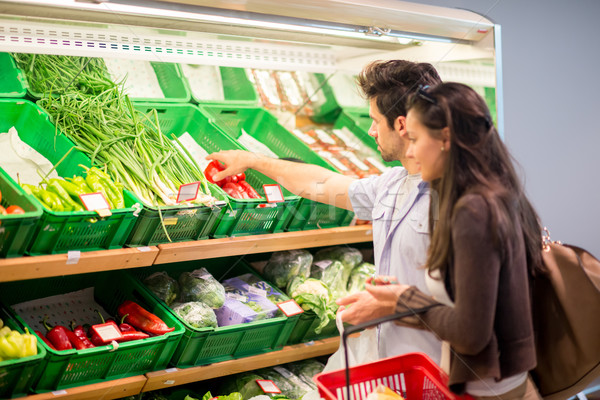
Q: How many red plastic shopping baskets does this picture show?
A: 1